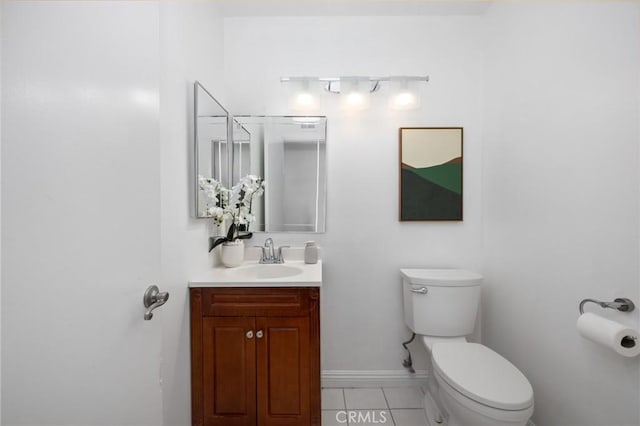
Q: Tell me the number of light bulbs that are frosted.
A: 3